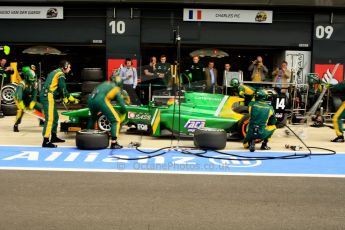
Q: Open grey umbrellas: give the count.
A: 2